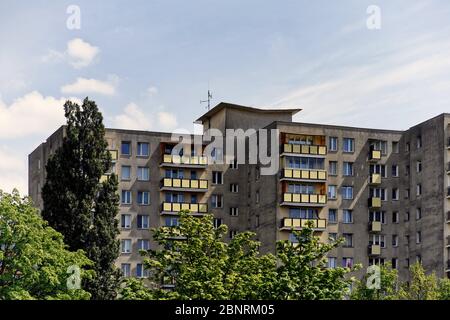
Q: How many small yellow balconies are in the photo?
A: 5